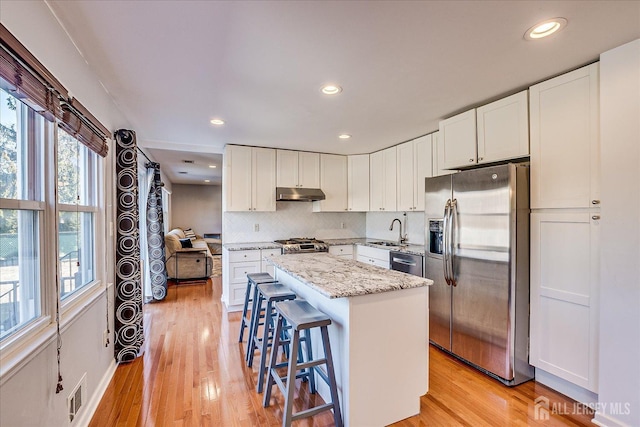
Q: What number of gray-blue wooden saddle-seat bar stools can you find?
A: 3